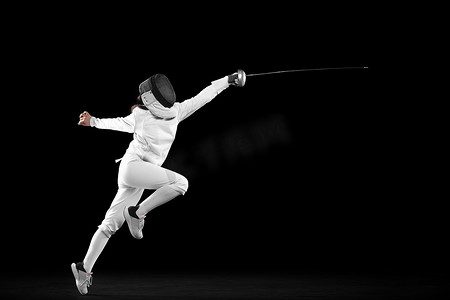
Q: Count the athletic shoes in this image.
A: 2